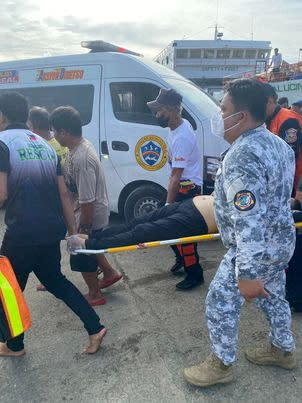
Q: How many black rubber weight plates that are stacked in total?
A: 0